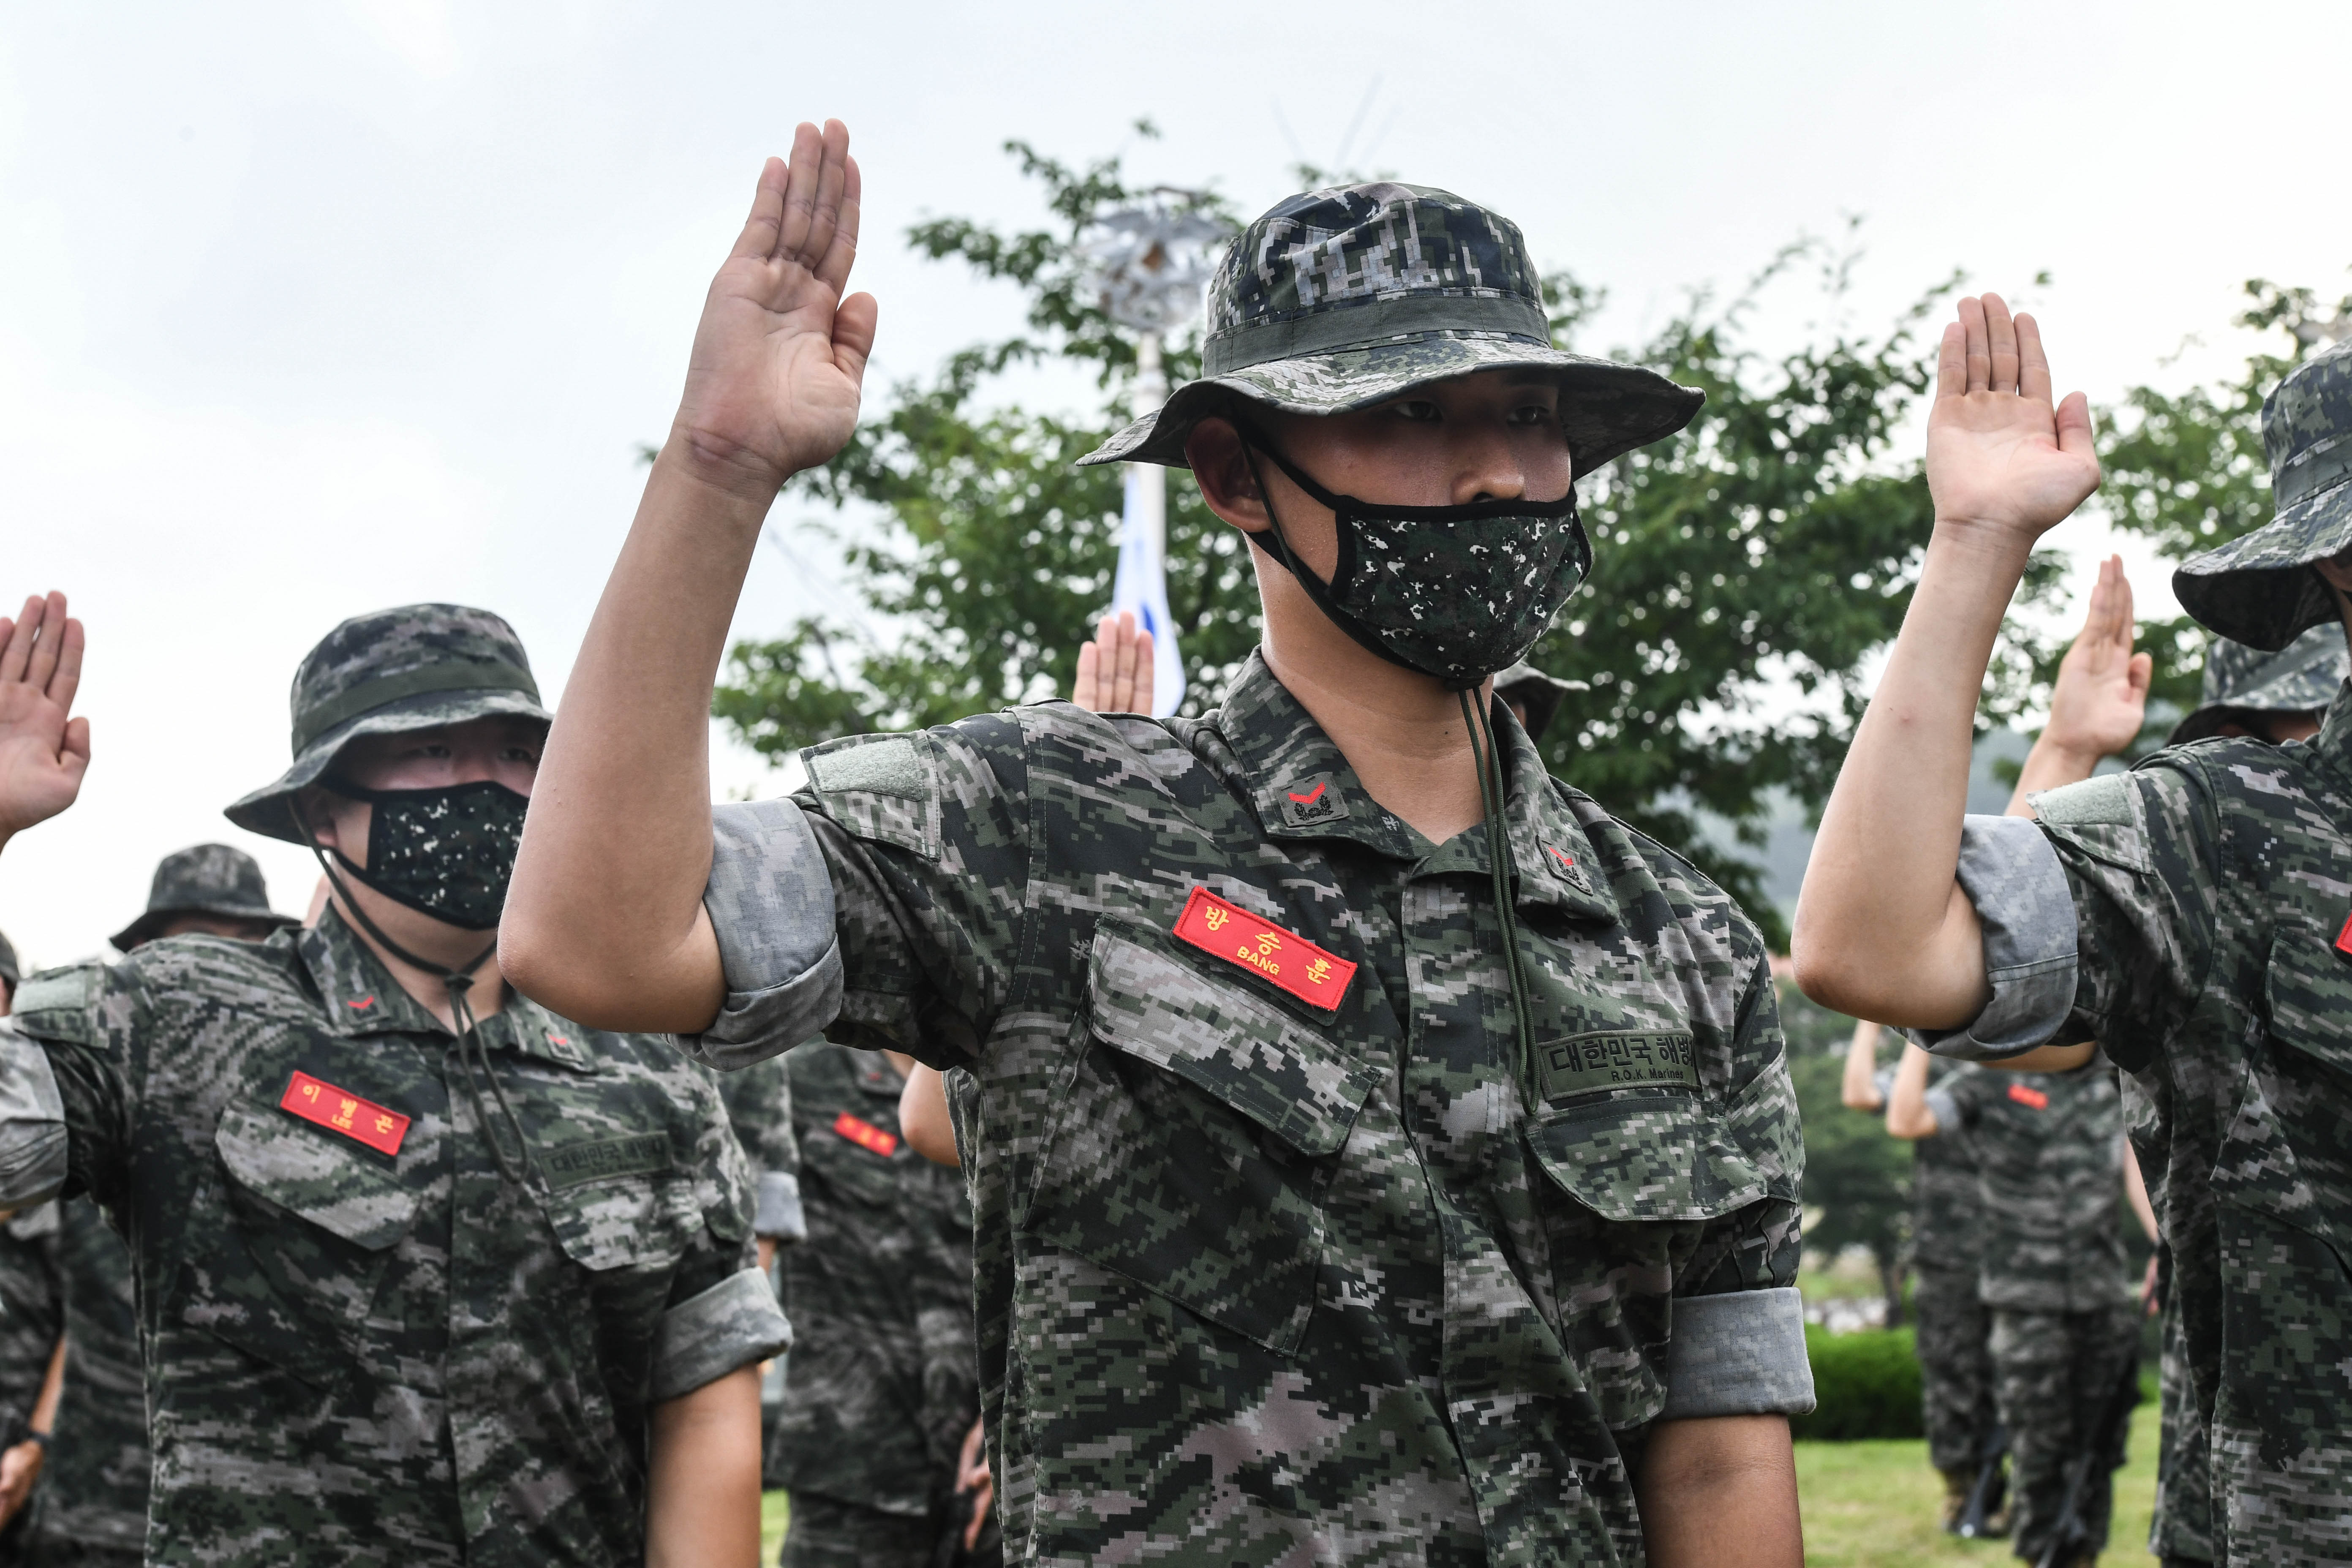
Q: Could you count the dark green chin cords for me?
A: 2